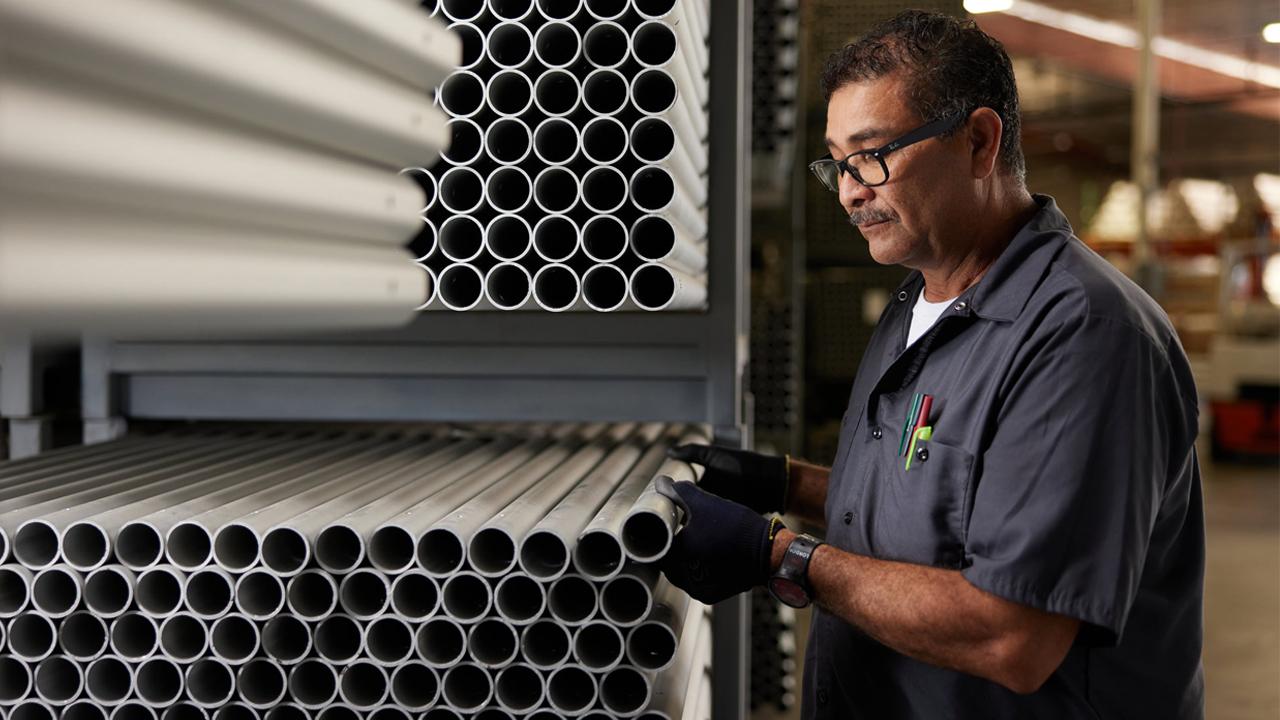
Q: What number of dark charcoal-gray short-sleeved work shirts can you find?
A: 1